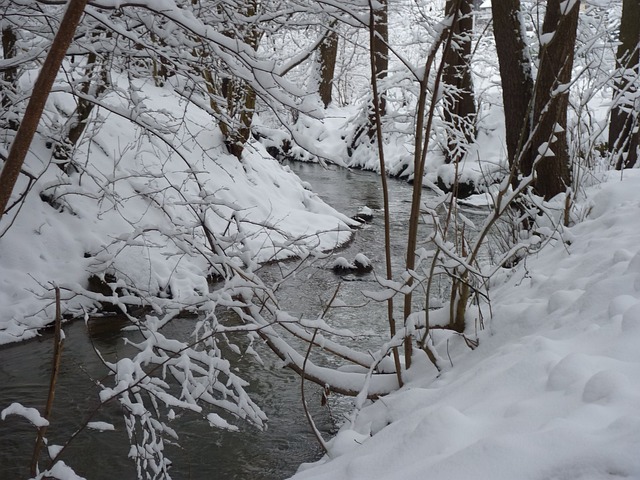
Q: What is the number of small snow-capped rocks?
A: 3